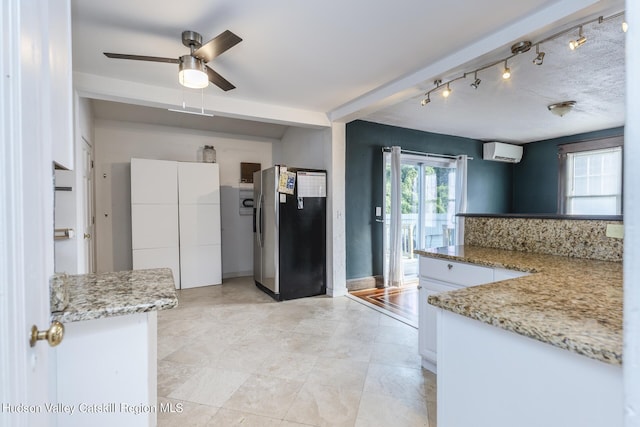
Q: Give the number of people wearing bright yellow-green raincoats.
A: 0